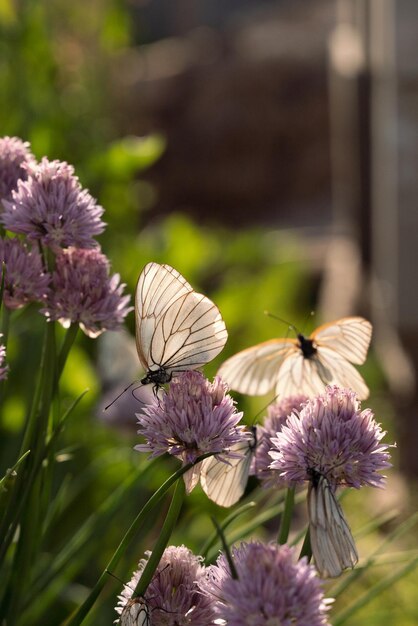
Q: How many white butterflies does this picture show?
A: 5